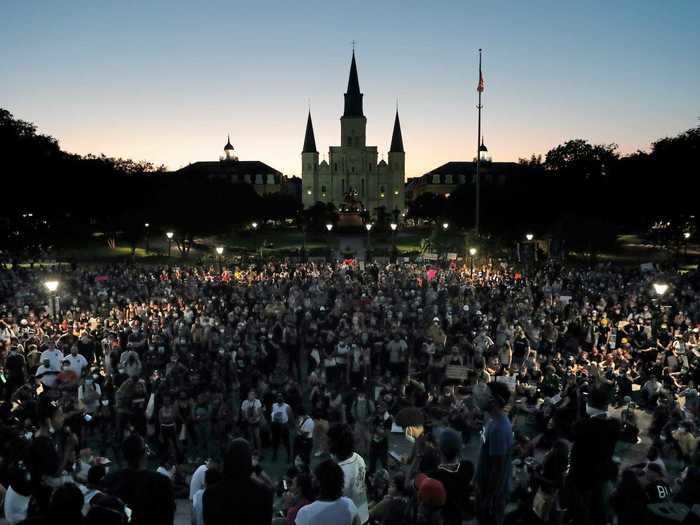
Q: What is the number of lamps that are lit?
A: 13